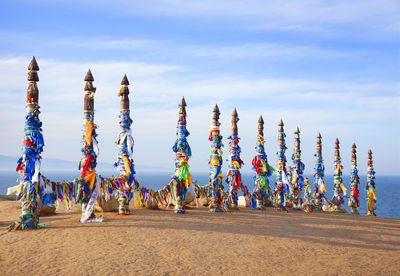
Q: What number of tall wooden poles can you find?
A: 13